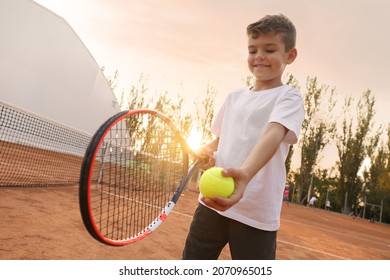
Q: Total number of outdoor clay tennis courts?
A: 1